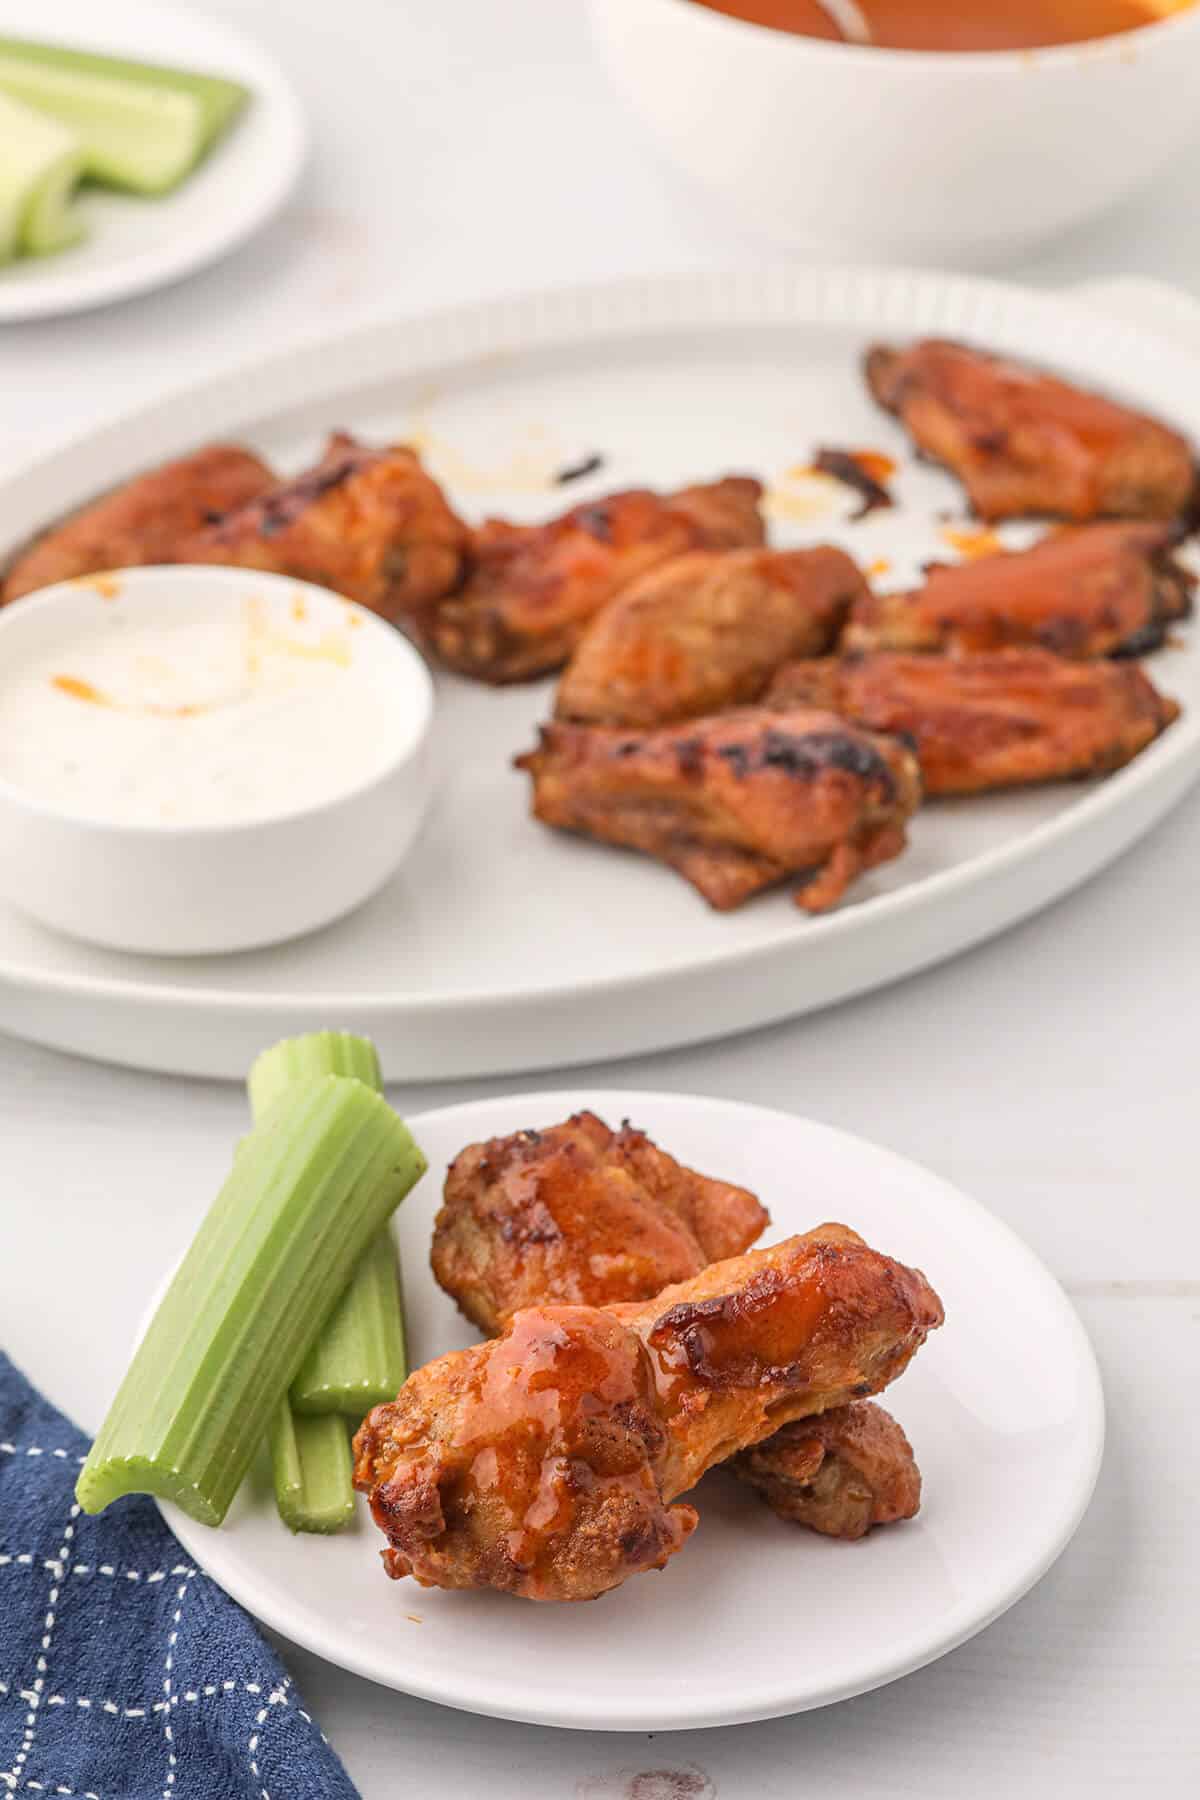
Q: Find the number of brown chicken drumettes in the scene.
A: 10